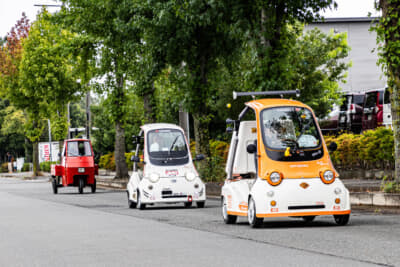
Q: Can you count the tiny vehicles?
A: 3